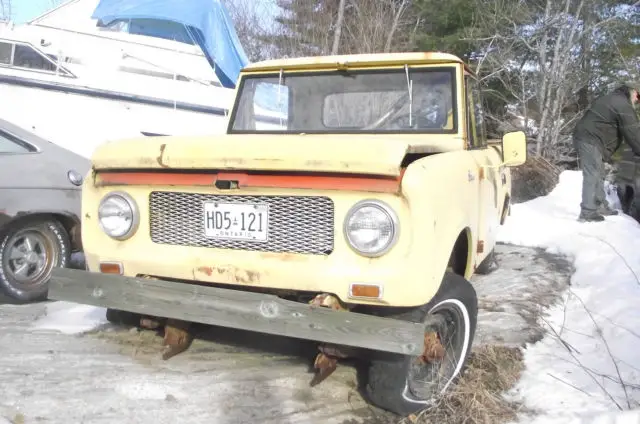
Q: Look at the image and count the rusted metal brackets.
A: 2